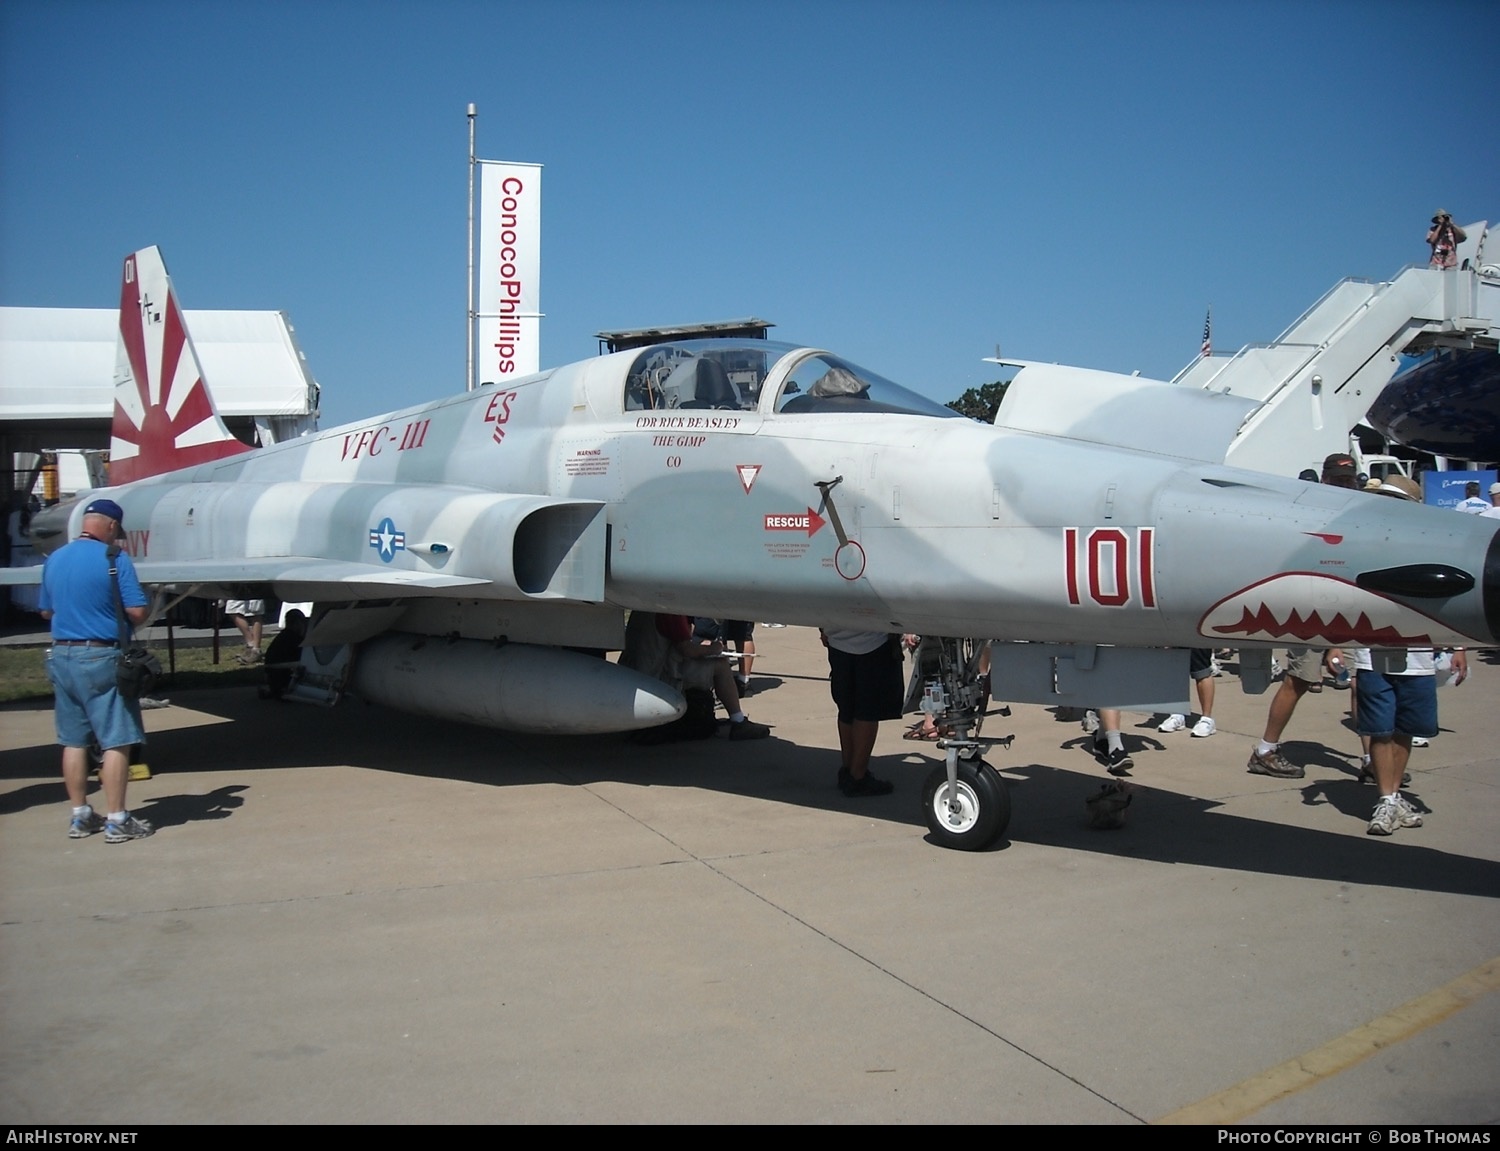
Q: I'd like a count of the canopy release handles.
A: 1